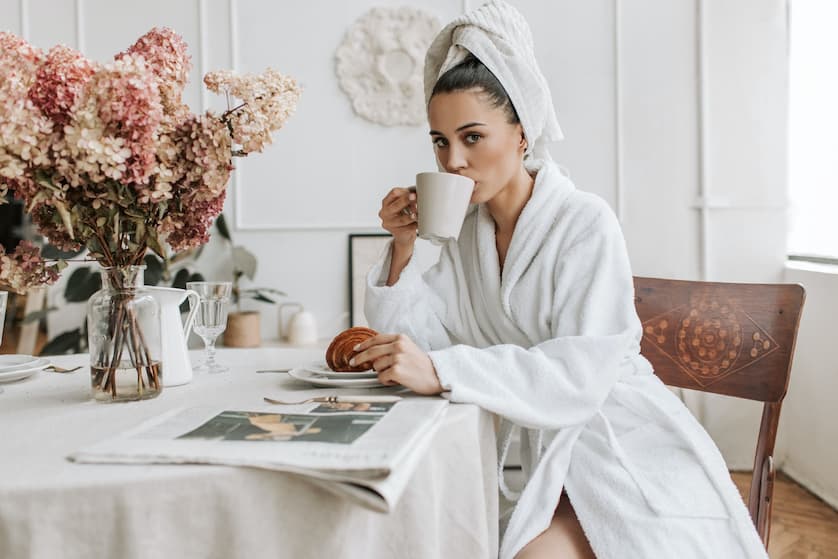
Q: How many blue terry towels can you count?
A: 0